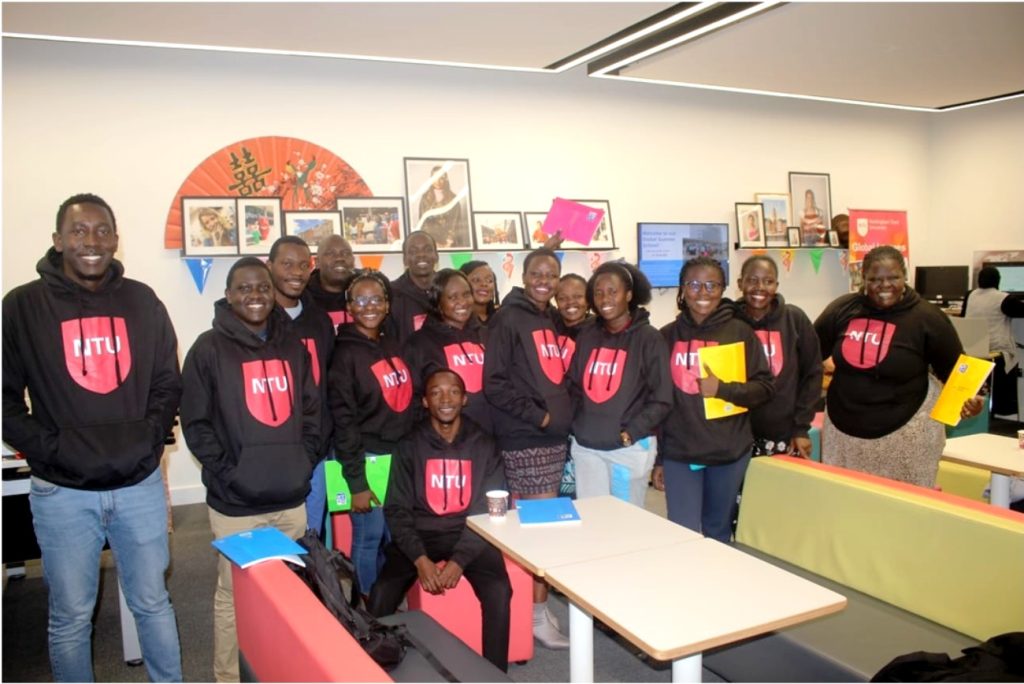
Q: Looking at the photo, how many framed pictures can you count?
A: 13